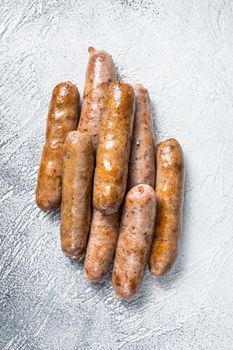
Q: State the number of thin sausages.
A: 8